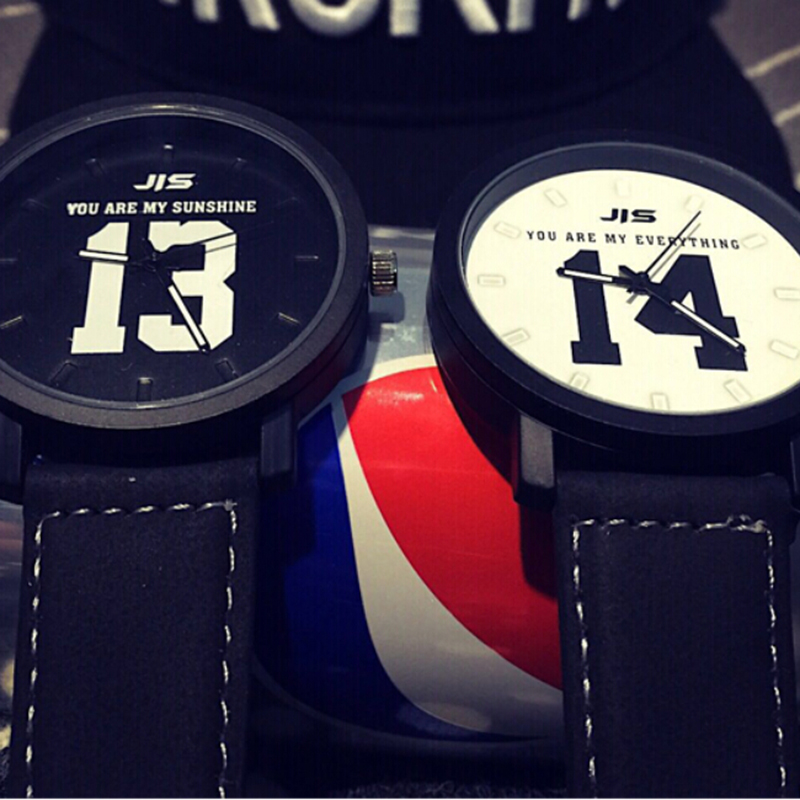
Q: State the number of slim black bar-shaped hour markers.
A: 12